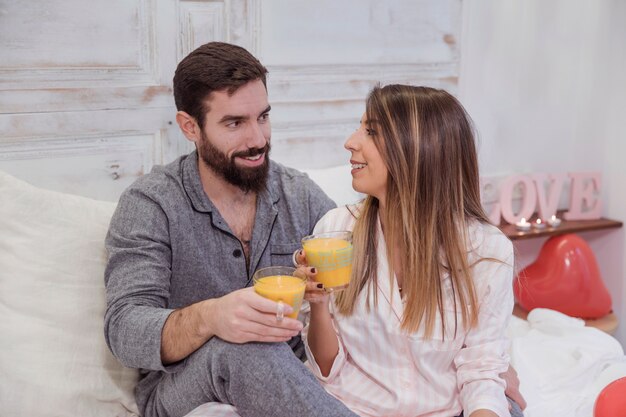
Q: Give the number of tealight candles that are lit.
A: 3